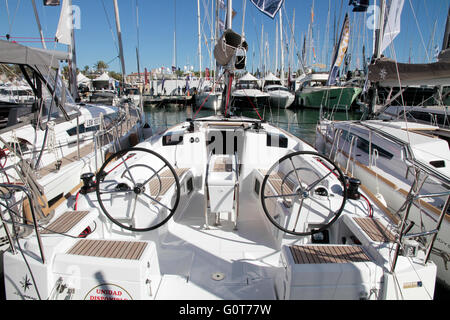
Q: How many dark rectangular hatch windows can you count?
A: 2